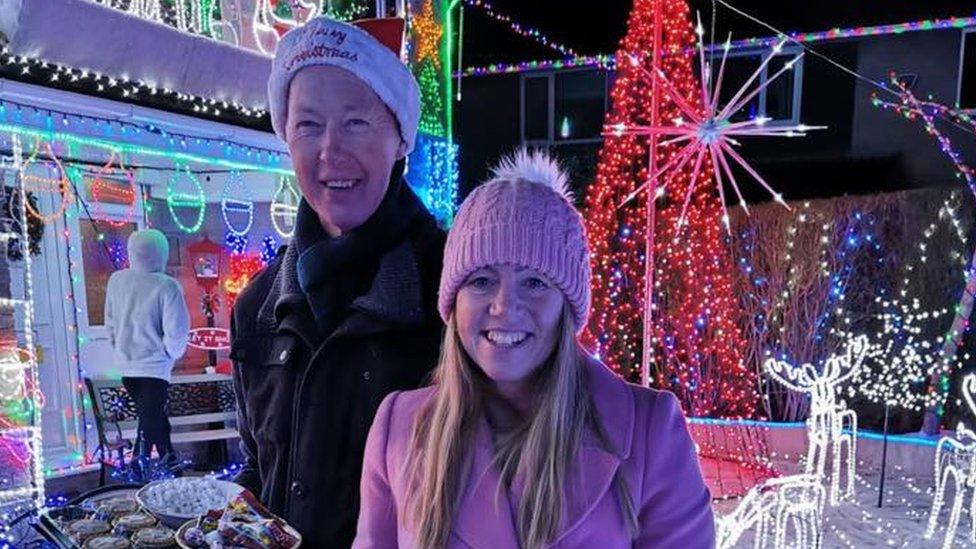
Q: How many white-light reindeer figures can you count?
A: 3